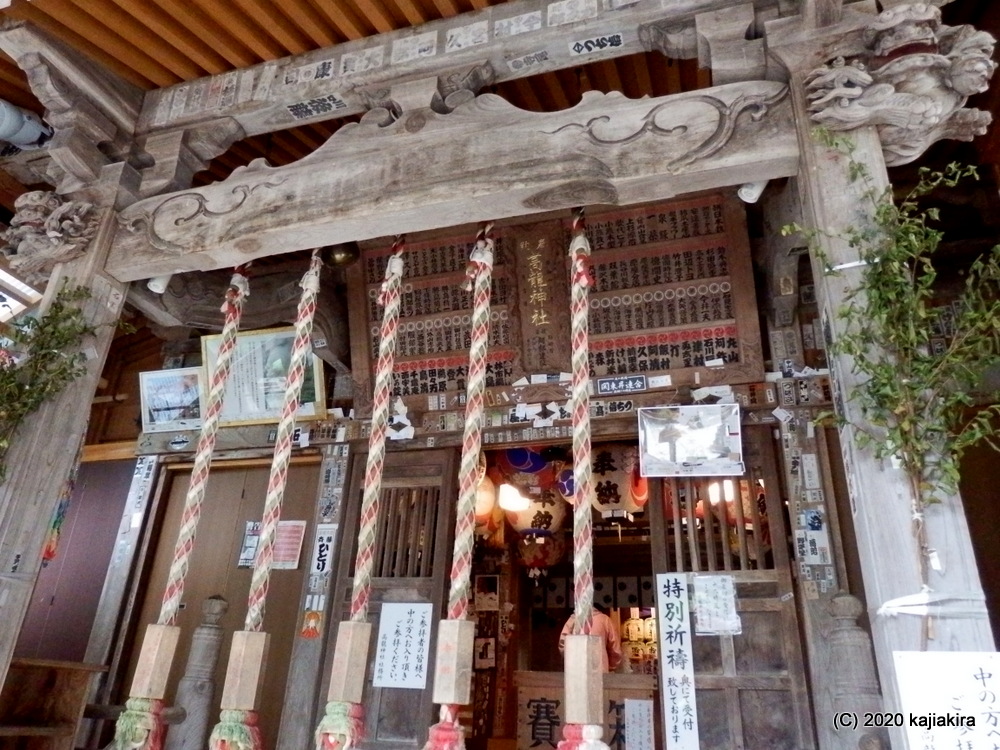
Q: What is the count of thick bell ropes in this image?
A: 5